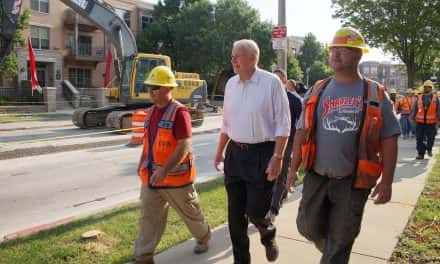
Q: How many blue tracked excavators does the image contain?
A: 0